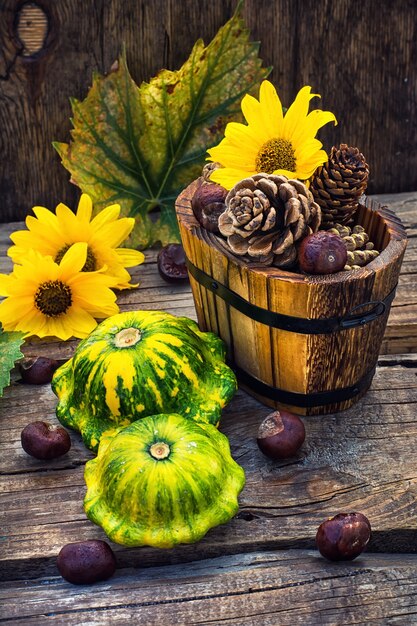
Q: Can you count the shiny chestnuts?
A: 8